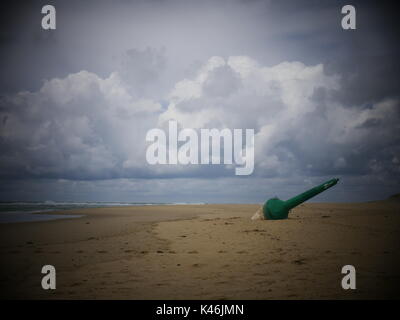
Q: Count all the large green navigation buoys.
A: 1